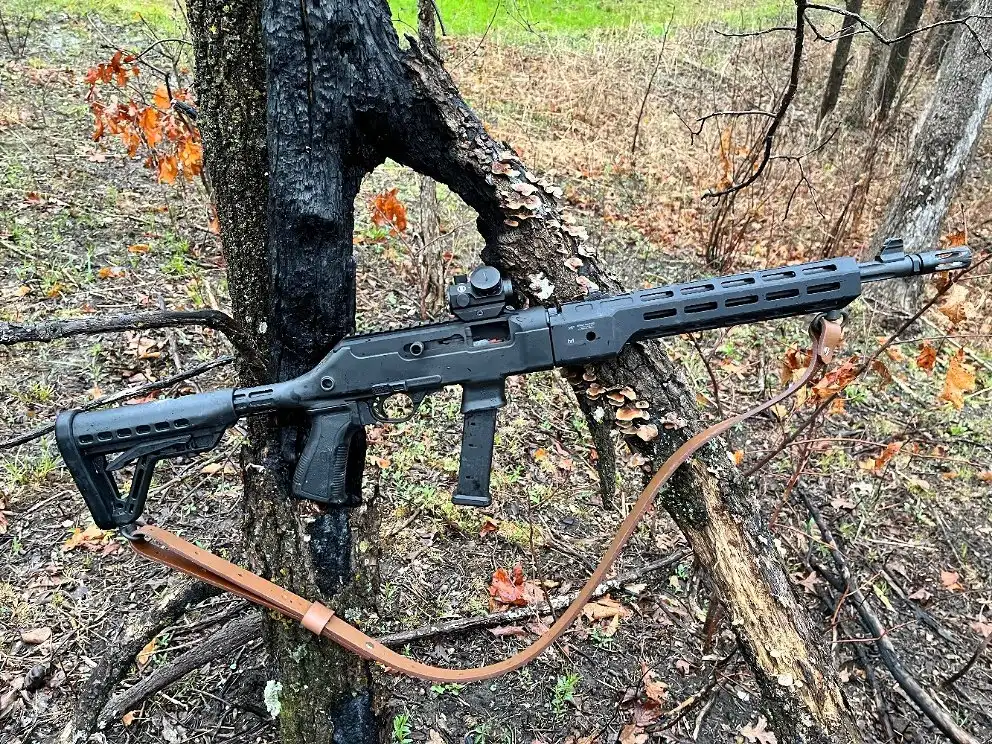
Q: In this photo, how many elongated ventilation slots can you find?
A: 10